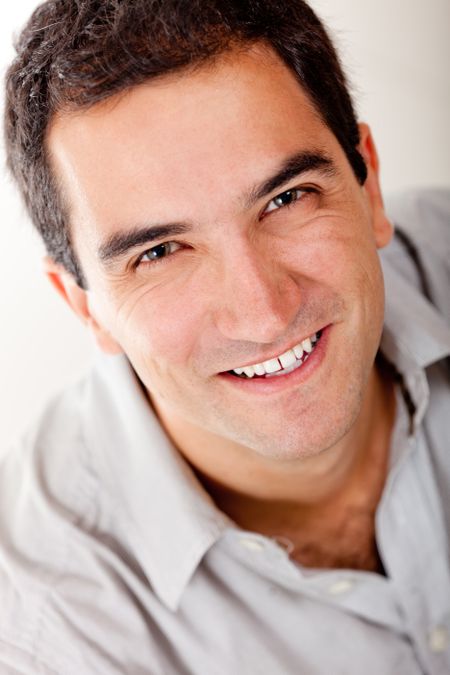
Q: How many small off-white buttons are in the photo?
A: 3